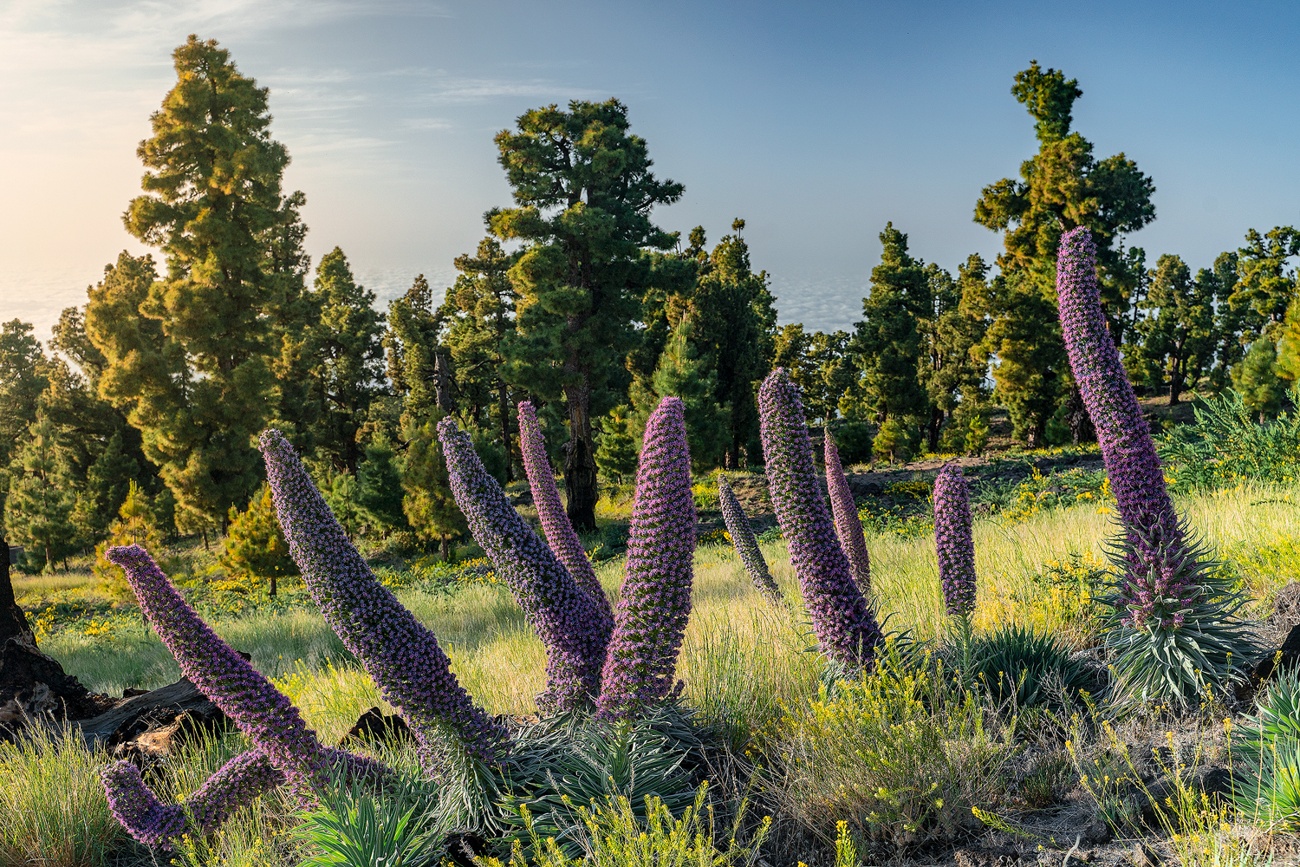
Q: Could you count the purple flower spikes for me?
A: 11